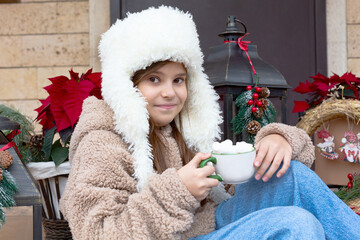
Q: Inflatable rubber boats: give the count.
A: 0